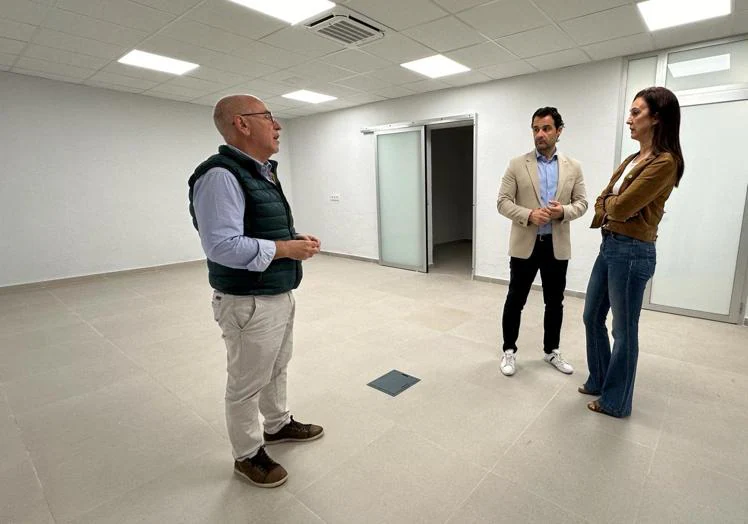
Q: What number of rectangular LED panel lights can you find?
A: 5